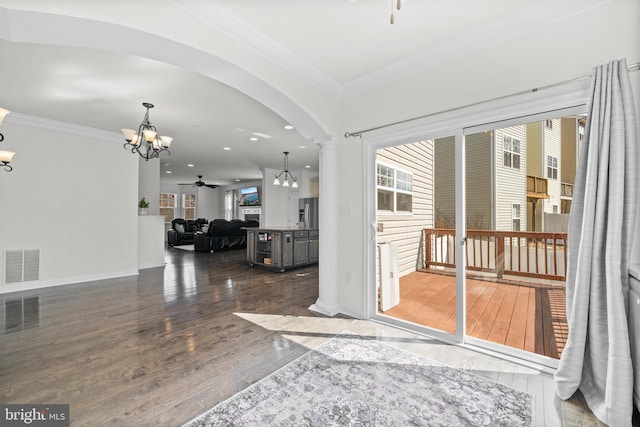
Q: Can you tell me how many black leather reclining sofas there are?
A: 2